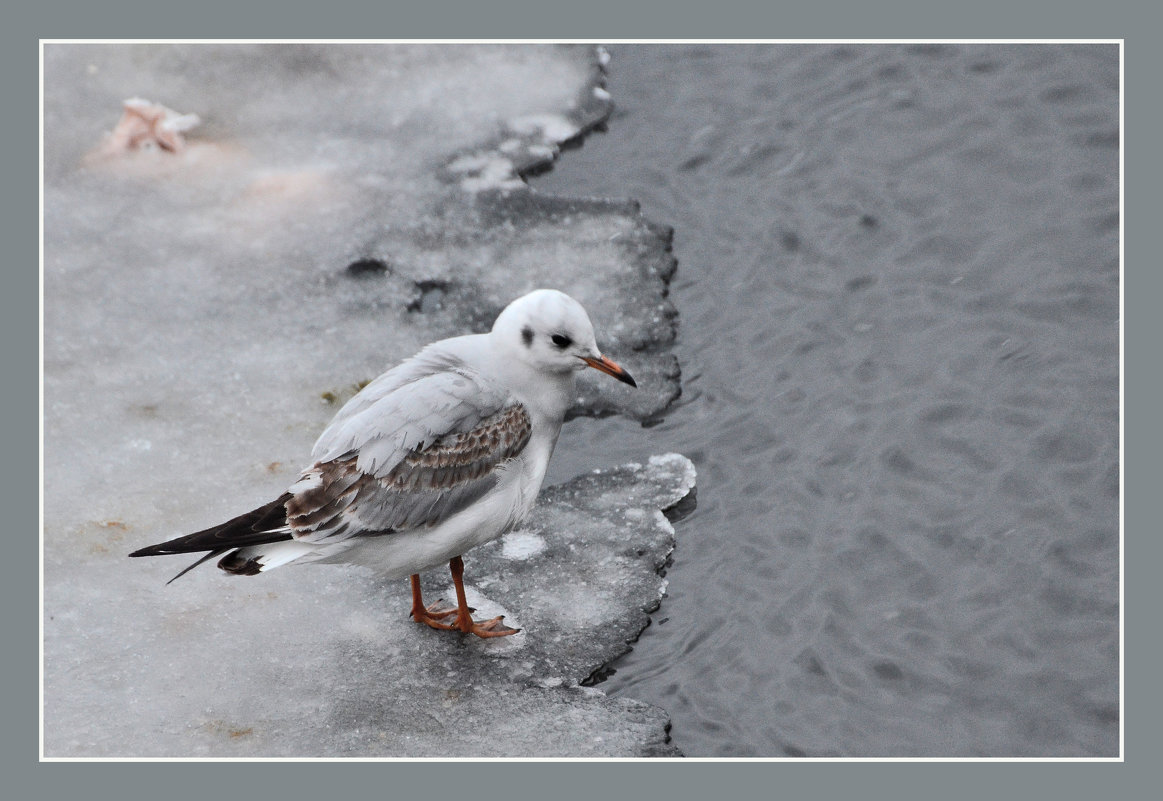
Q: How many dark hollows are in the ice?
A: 2